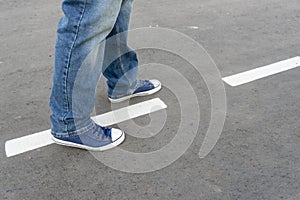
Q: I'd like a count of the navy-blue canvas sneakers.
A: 2